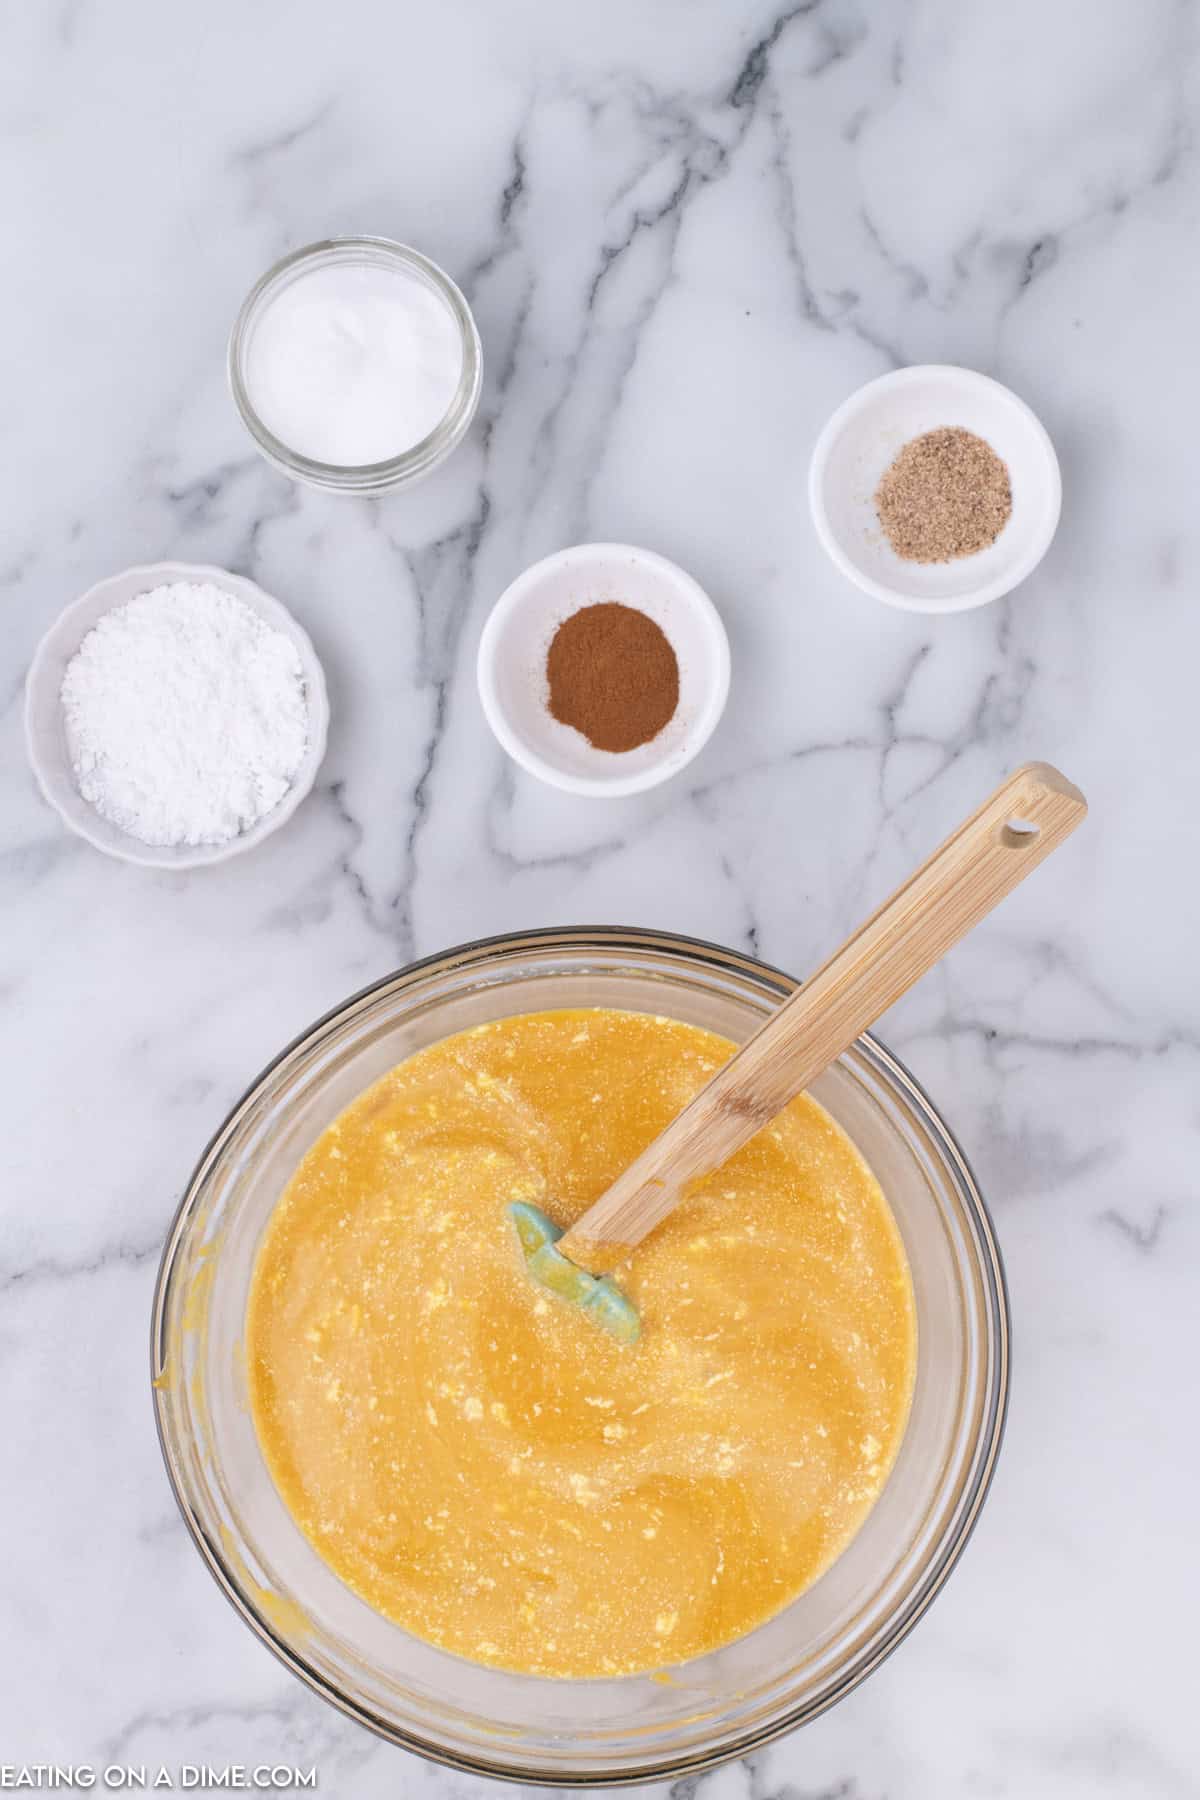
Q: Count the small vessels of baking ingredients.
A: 4